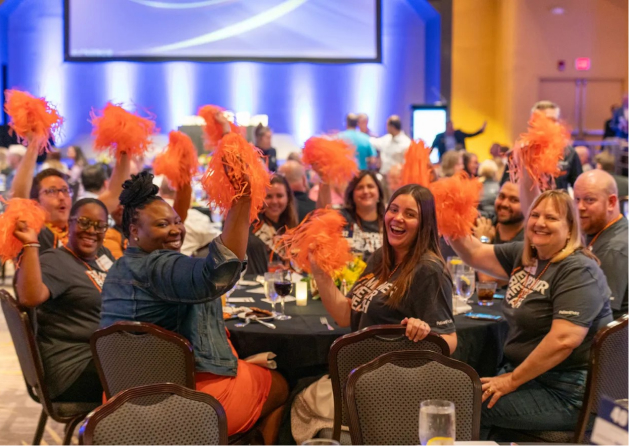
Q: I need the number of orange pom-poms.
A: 11